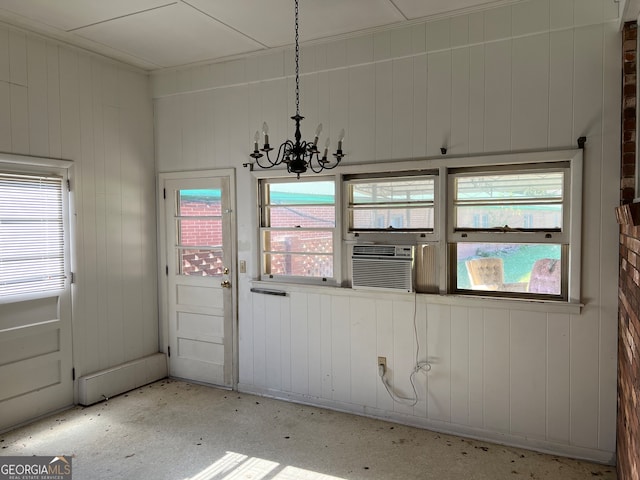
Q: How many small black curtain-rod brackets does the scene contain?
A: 3